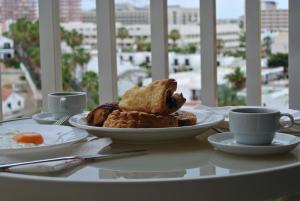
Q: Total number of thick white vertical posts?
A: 6